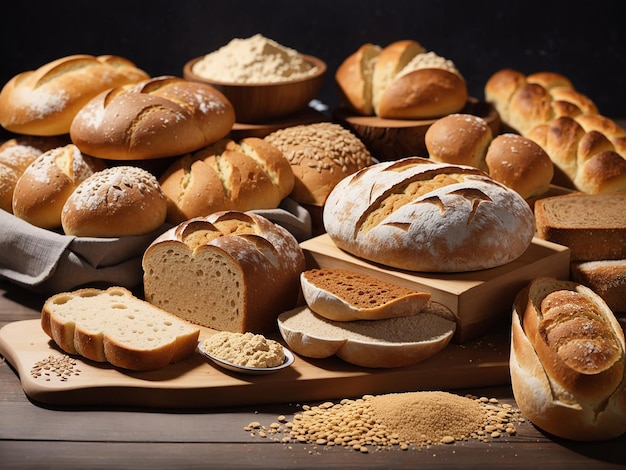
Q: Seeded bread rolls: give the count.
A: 2